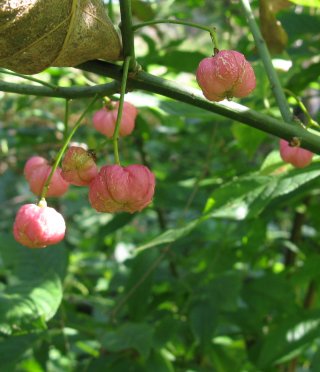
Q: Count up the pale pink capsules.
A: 7